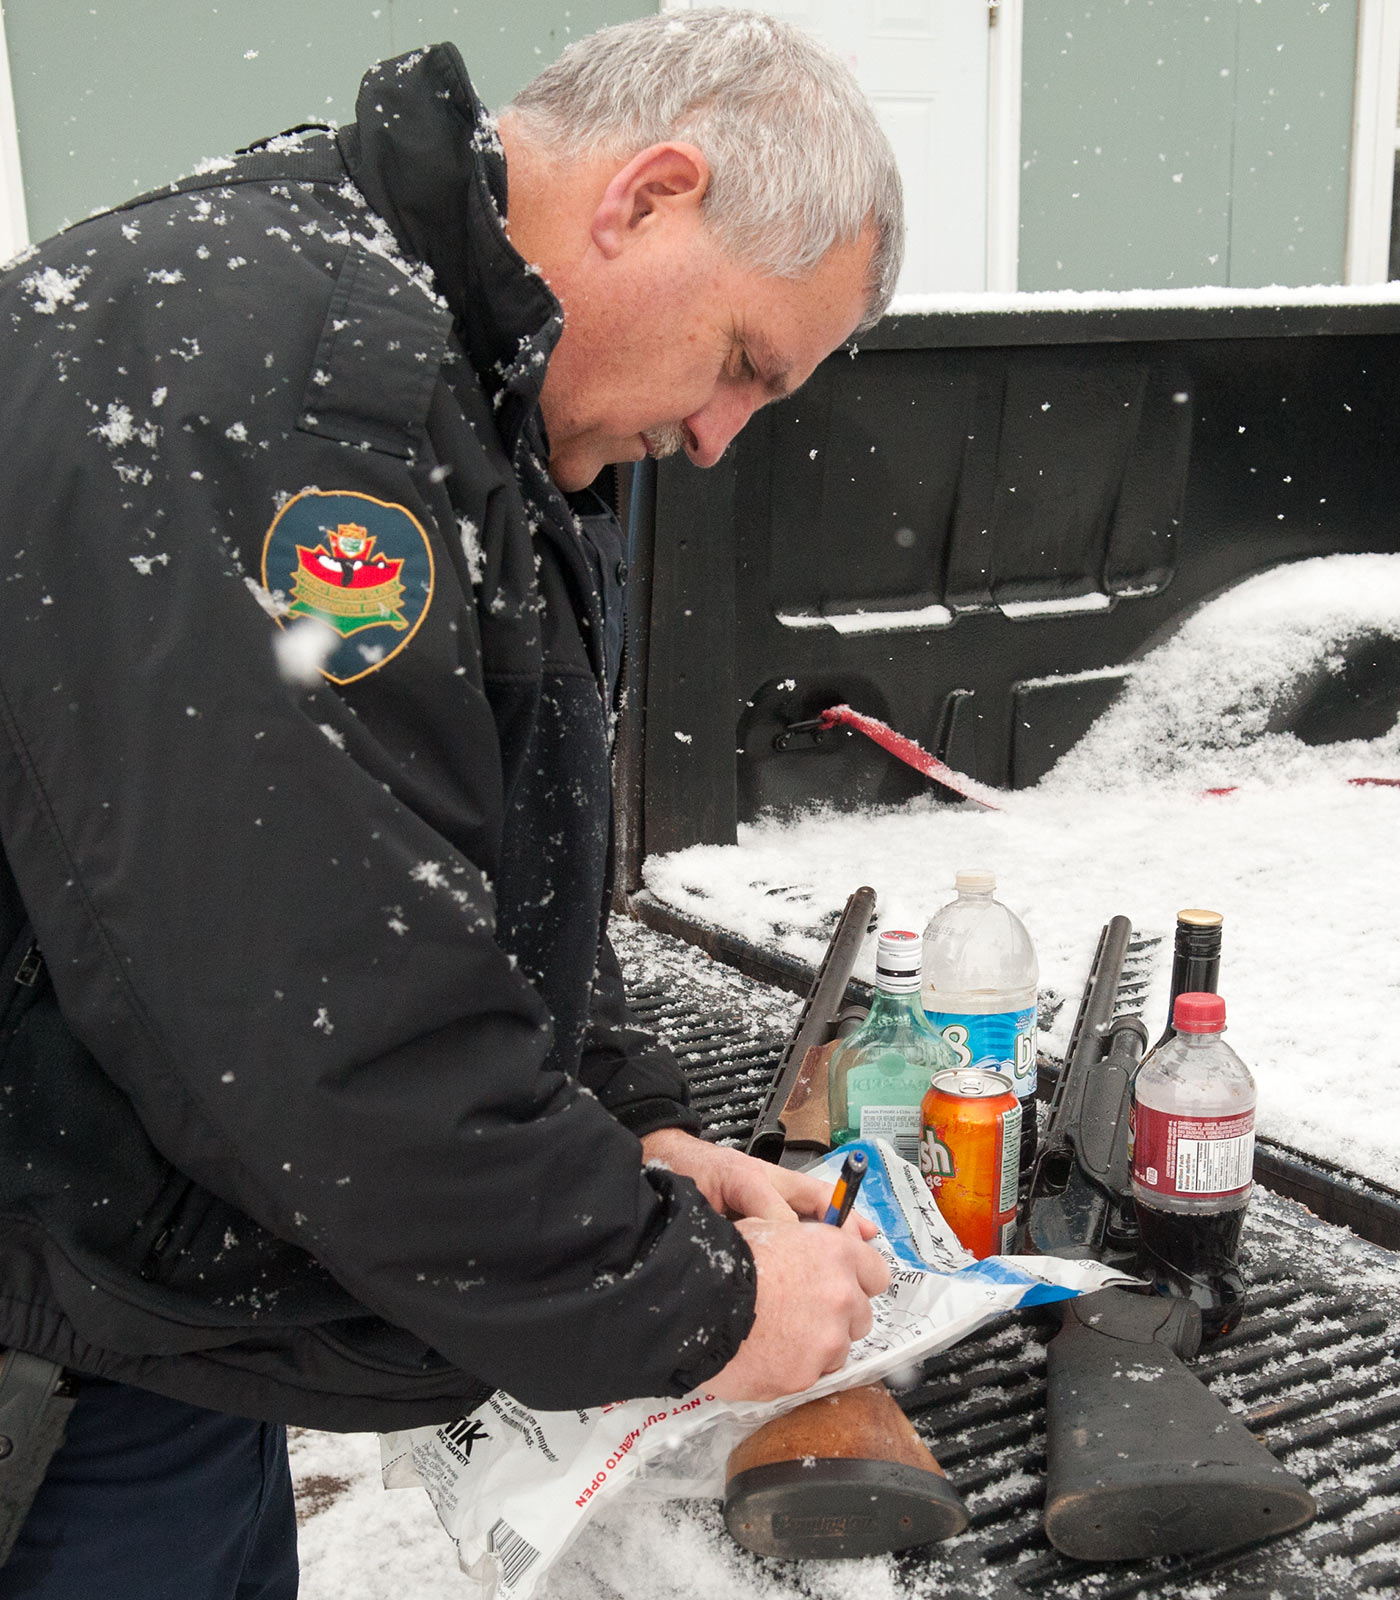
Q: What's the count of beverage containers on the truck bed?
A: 5